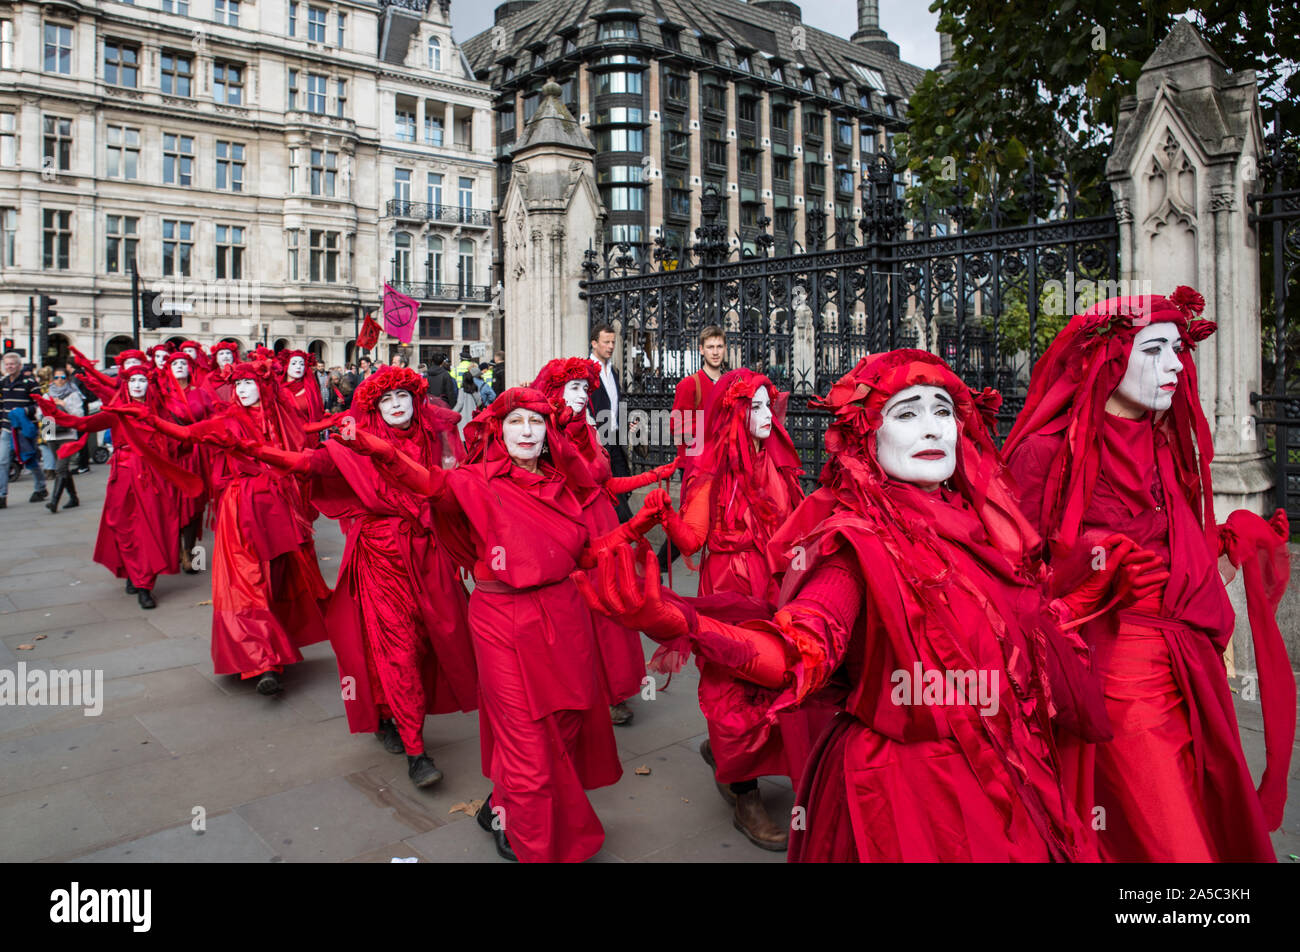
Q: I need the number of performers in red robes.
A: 14